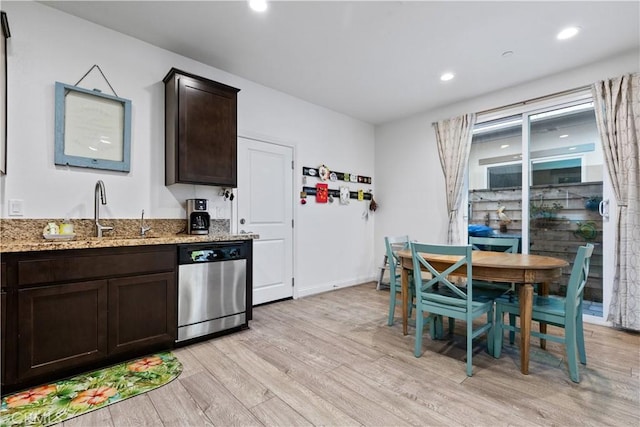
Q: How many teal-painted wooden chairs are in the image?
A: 4